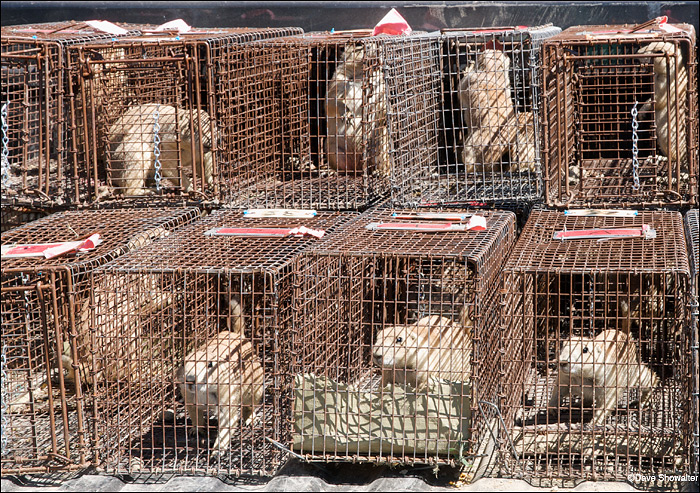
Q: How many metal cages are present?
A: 9